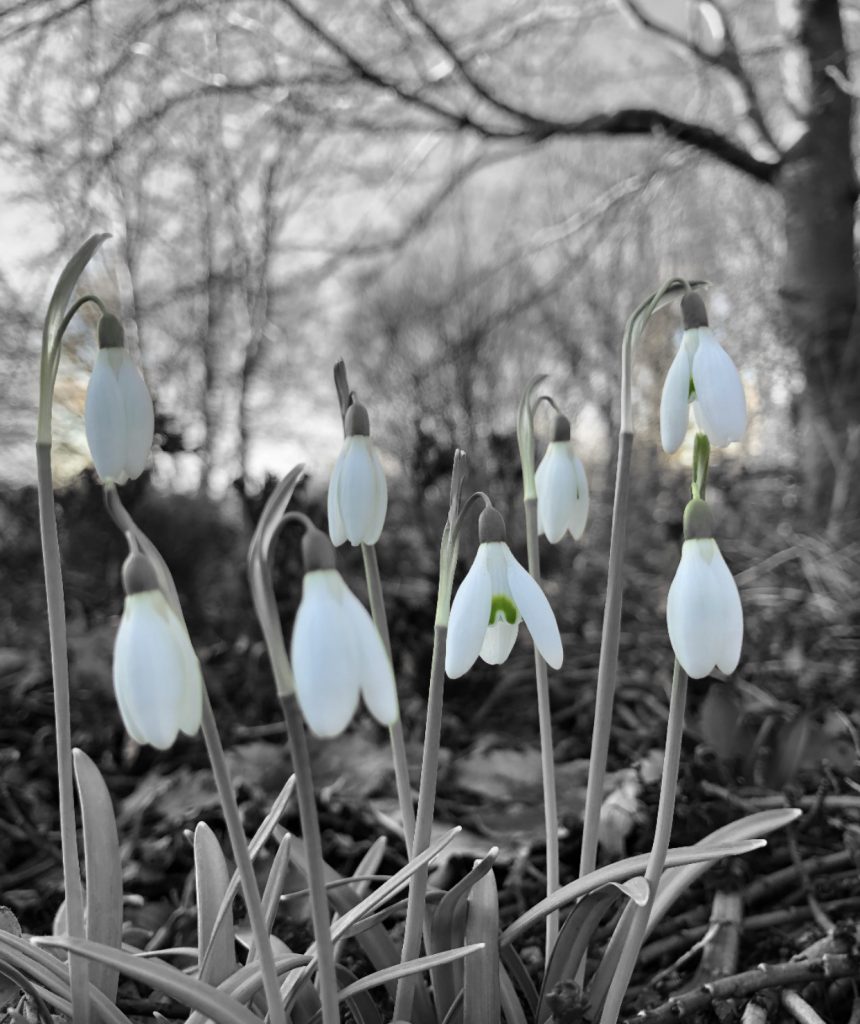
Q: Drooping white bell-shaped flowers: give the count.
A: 8